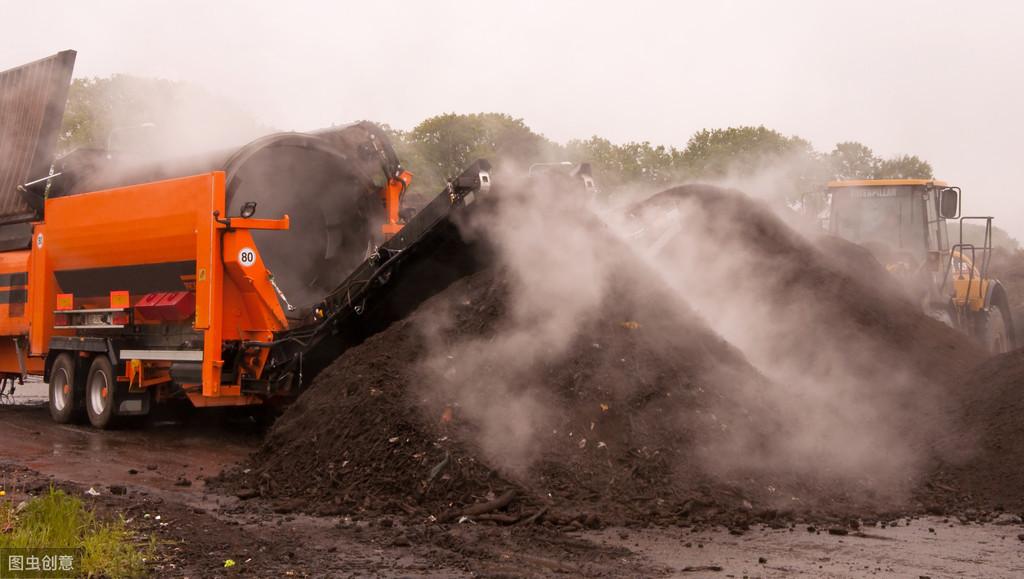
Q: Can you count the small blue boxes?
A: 0